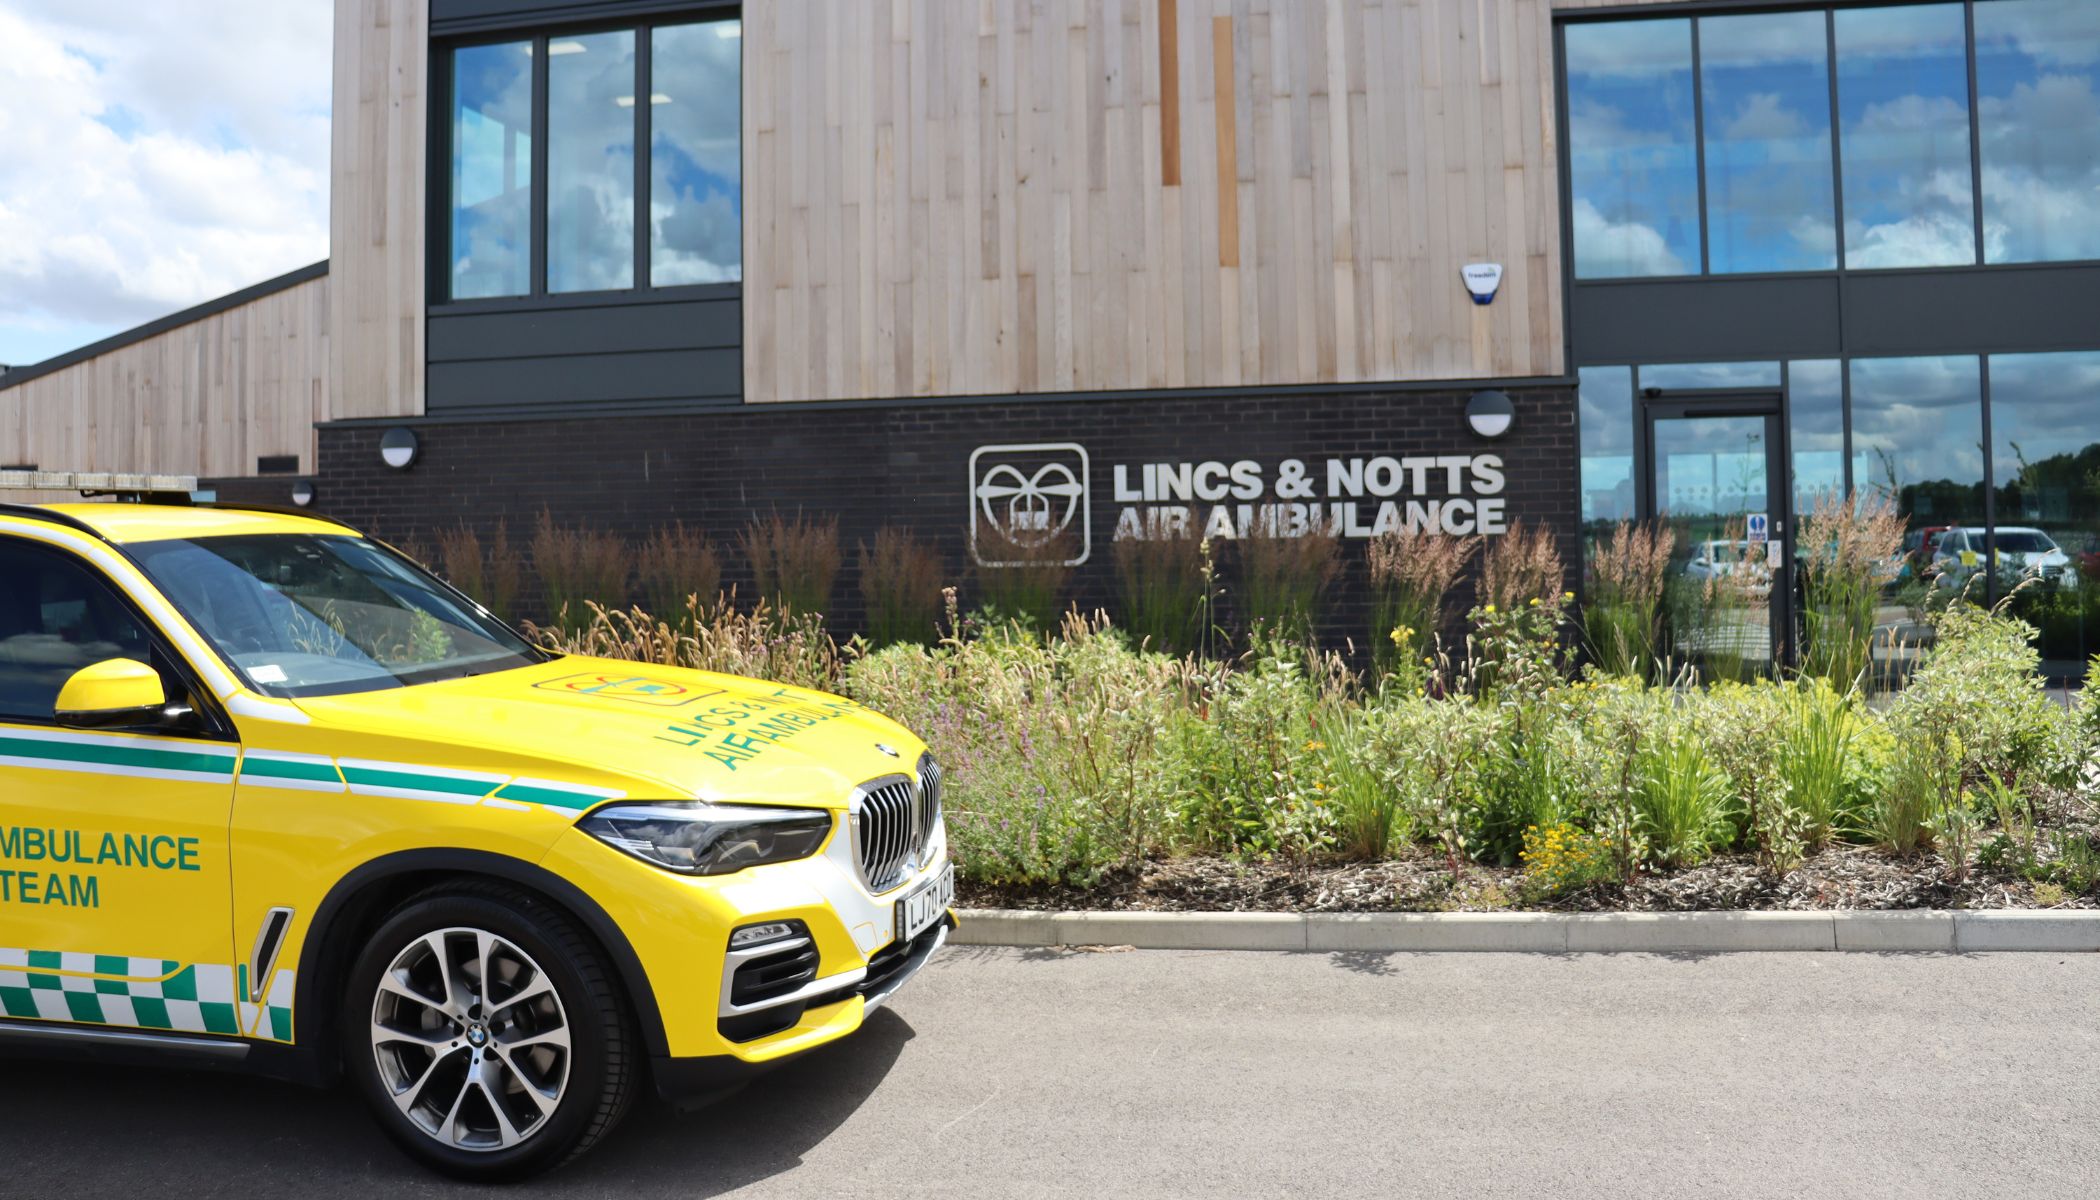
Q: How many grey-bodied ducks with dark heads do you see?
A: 0